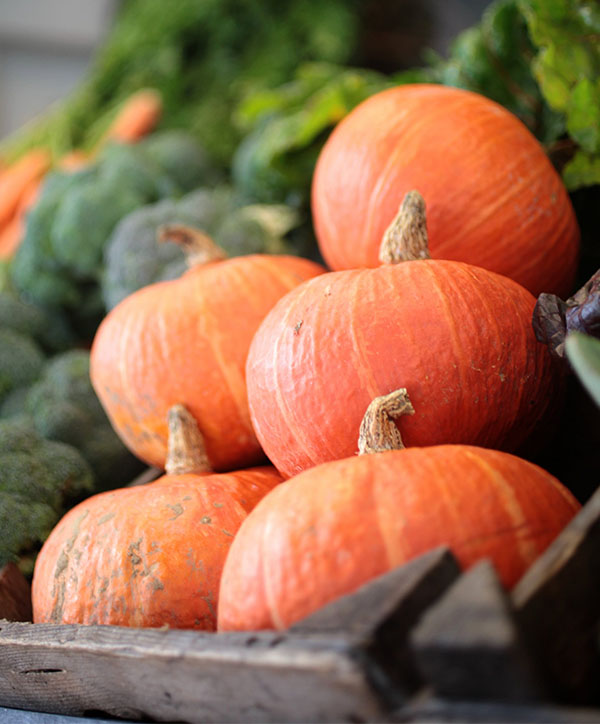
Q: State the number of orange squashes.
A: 5